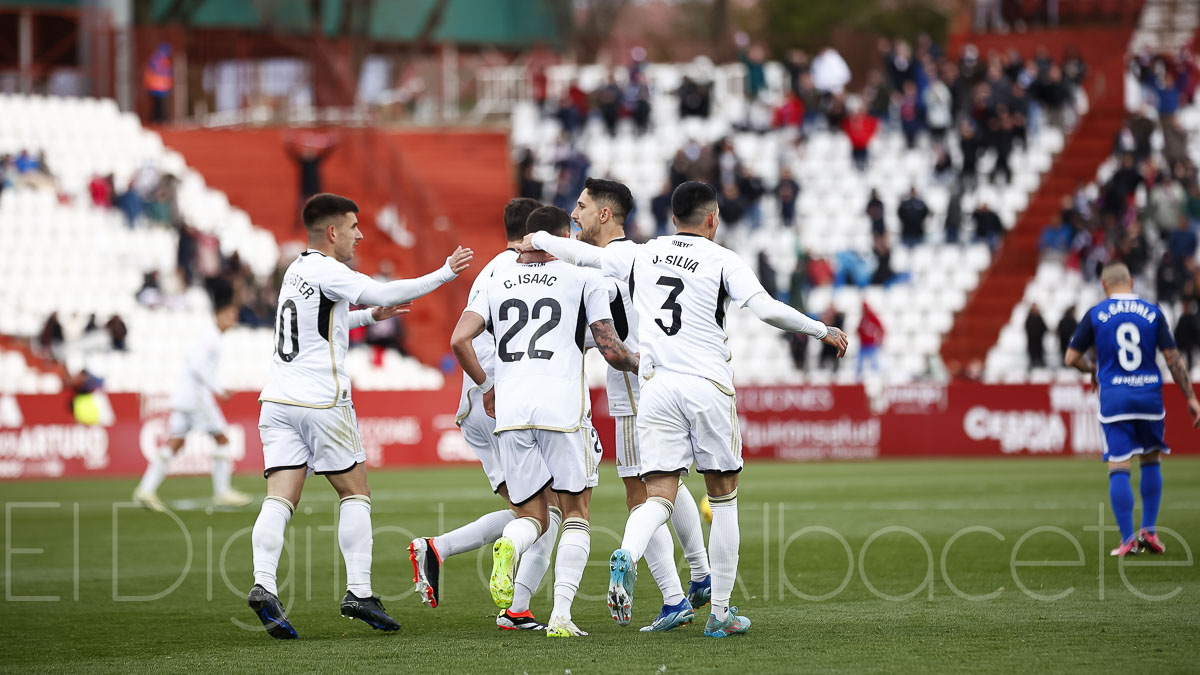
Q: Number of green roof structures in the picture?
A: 1